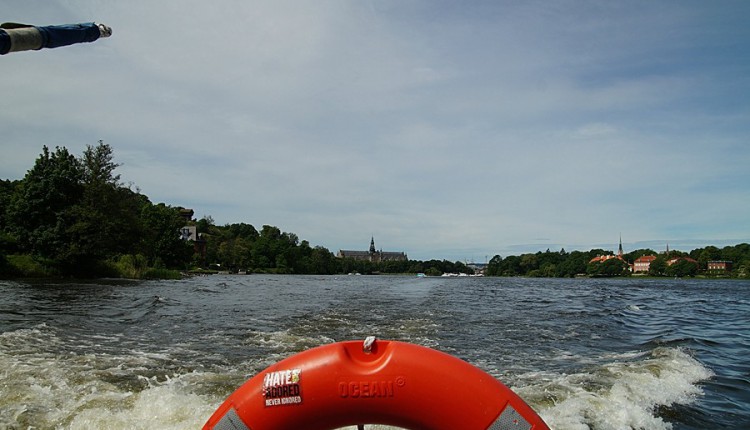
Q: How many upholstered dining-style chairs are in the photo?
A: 0